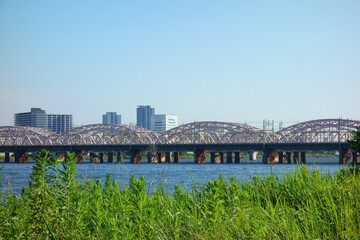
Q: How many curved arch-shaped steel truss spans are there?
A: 4